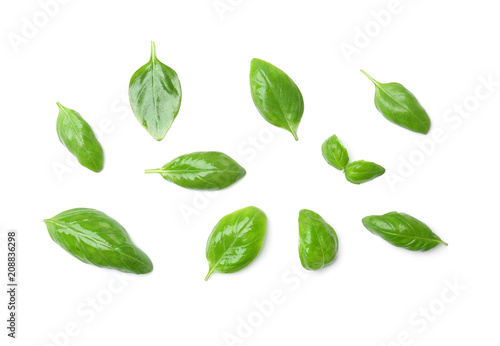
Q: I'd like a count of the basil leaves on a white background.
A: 11